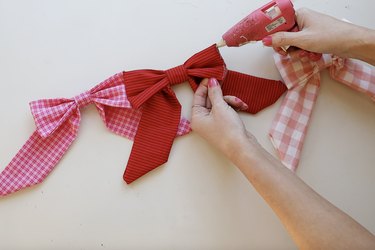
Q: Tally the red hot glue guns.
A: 1